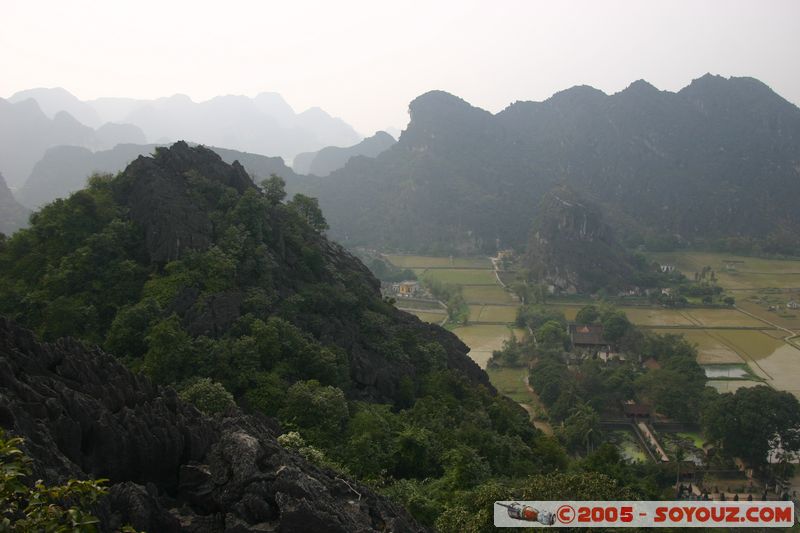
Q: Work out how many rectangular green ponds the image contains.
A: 2